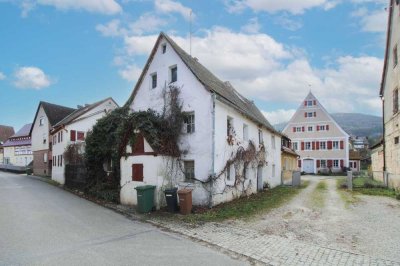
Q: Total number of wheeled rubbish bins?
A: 3